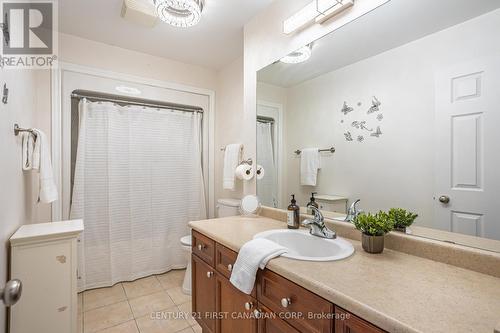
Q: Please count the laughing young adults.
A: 0